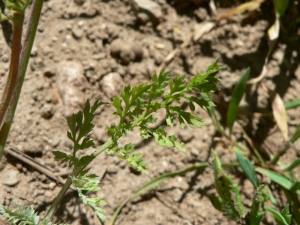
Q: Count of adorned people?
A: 0